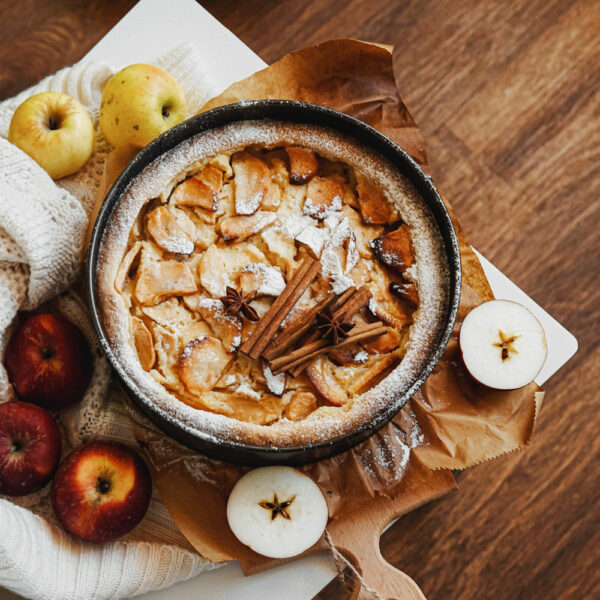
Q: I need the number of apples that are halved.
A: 2